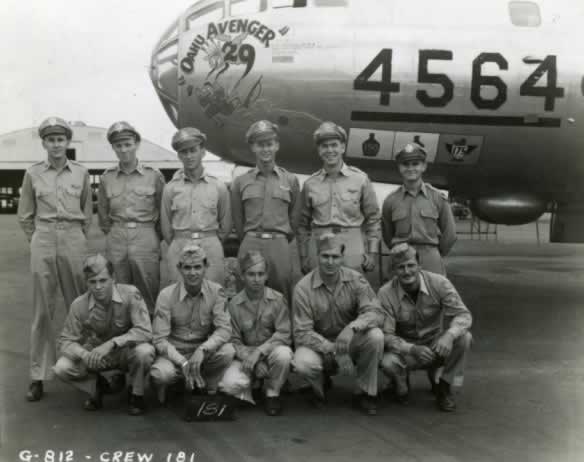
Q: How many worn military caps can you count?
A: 11